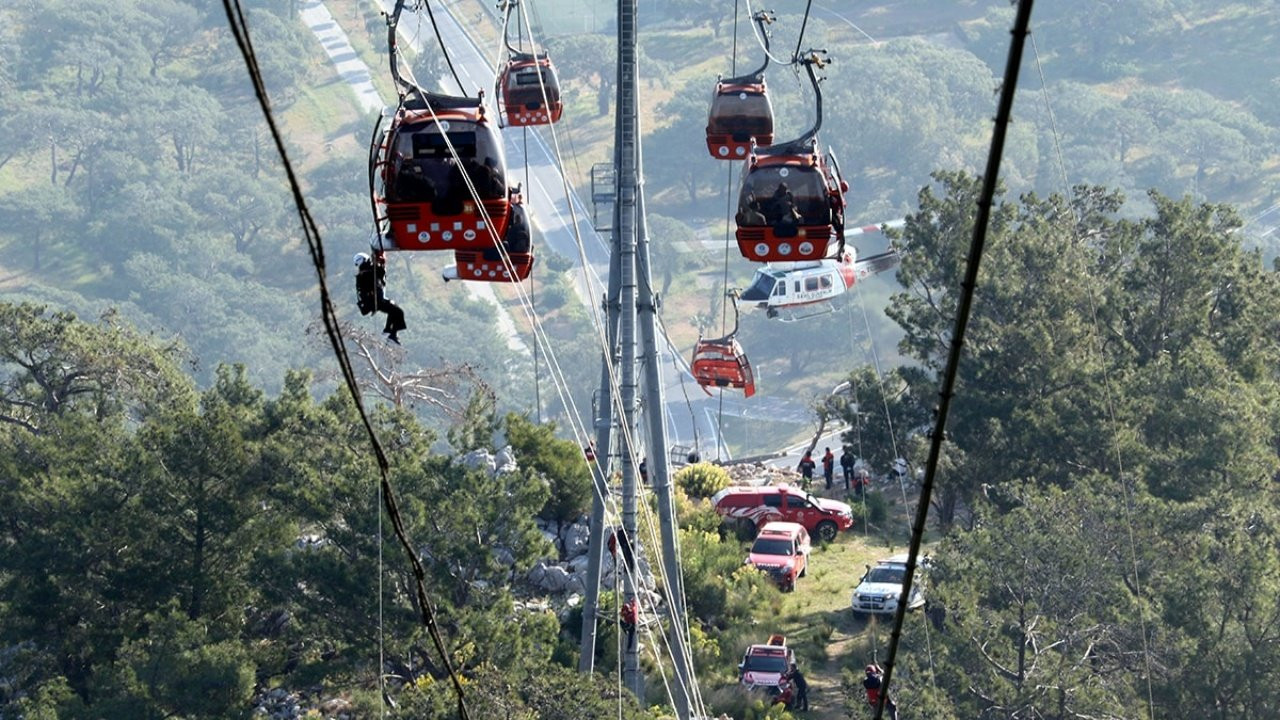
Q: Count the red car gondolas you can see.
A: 6